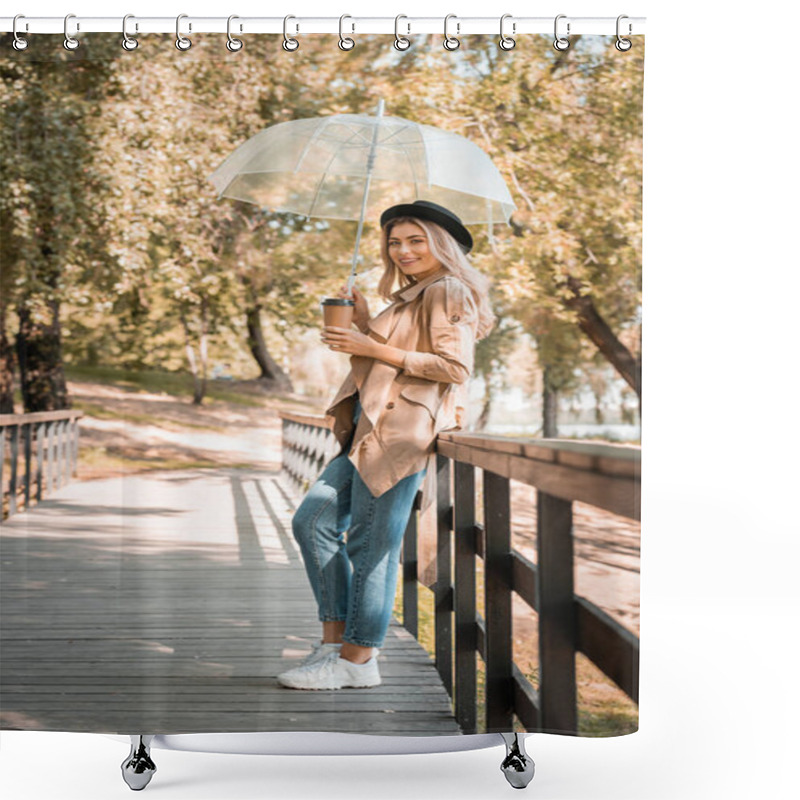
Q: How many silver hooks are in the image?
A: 12